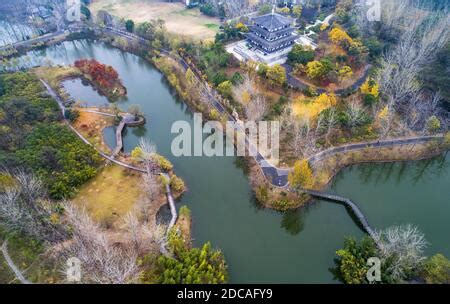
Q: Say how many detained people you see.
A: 0